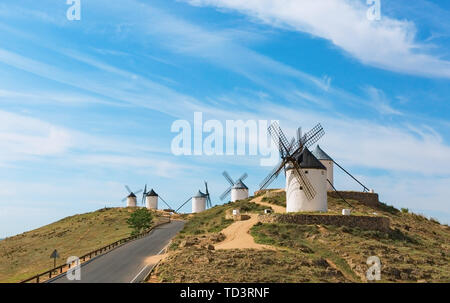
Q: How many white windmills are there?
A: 6